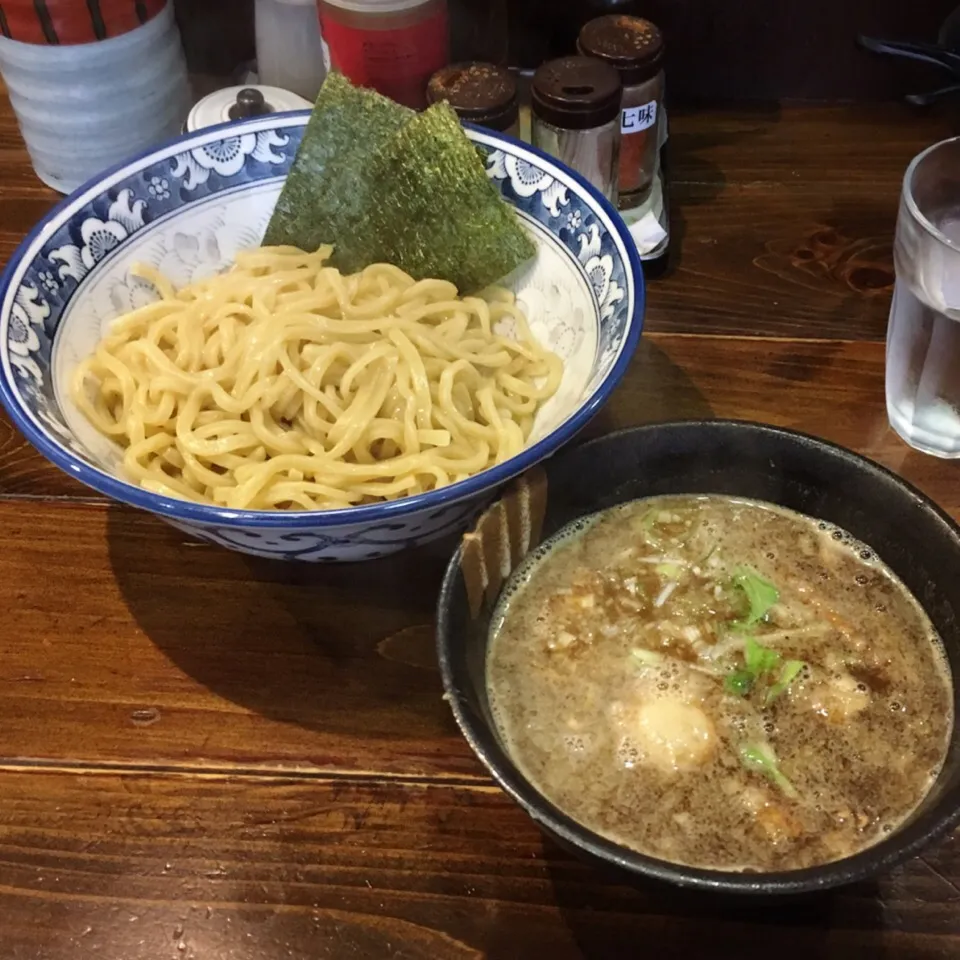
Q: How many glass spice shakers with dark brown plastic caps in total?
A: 3